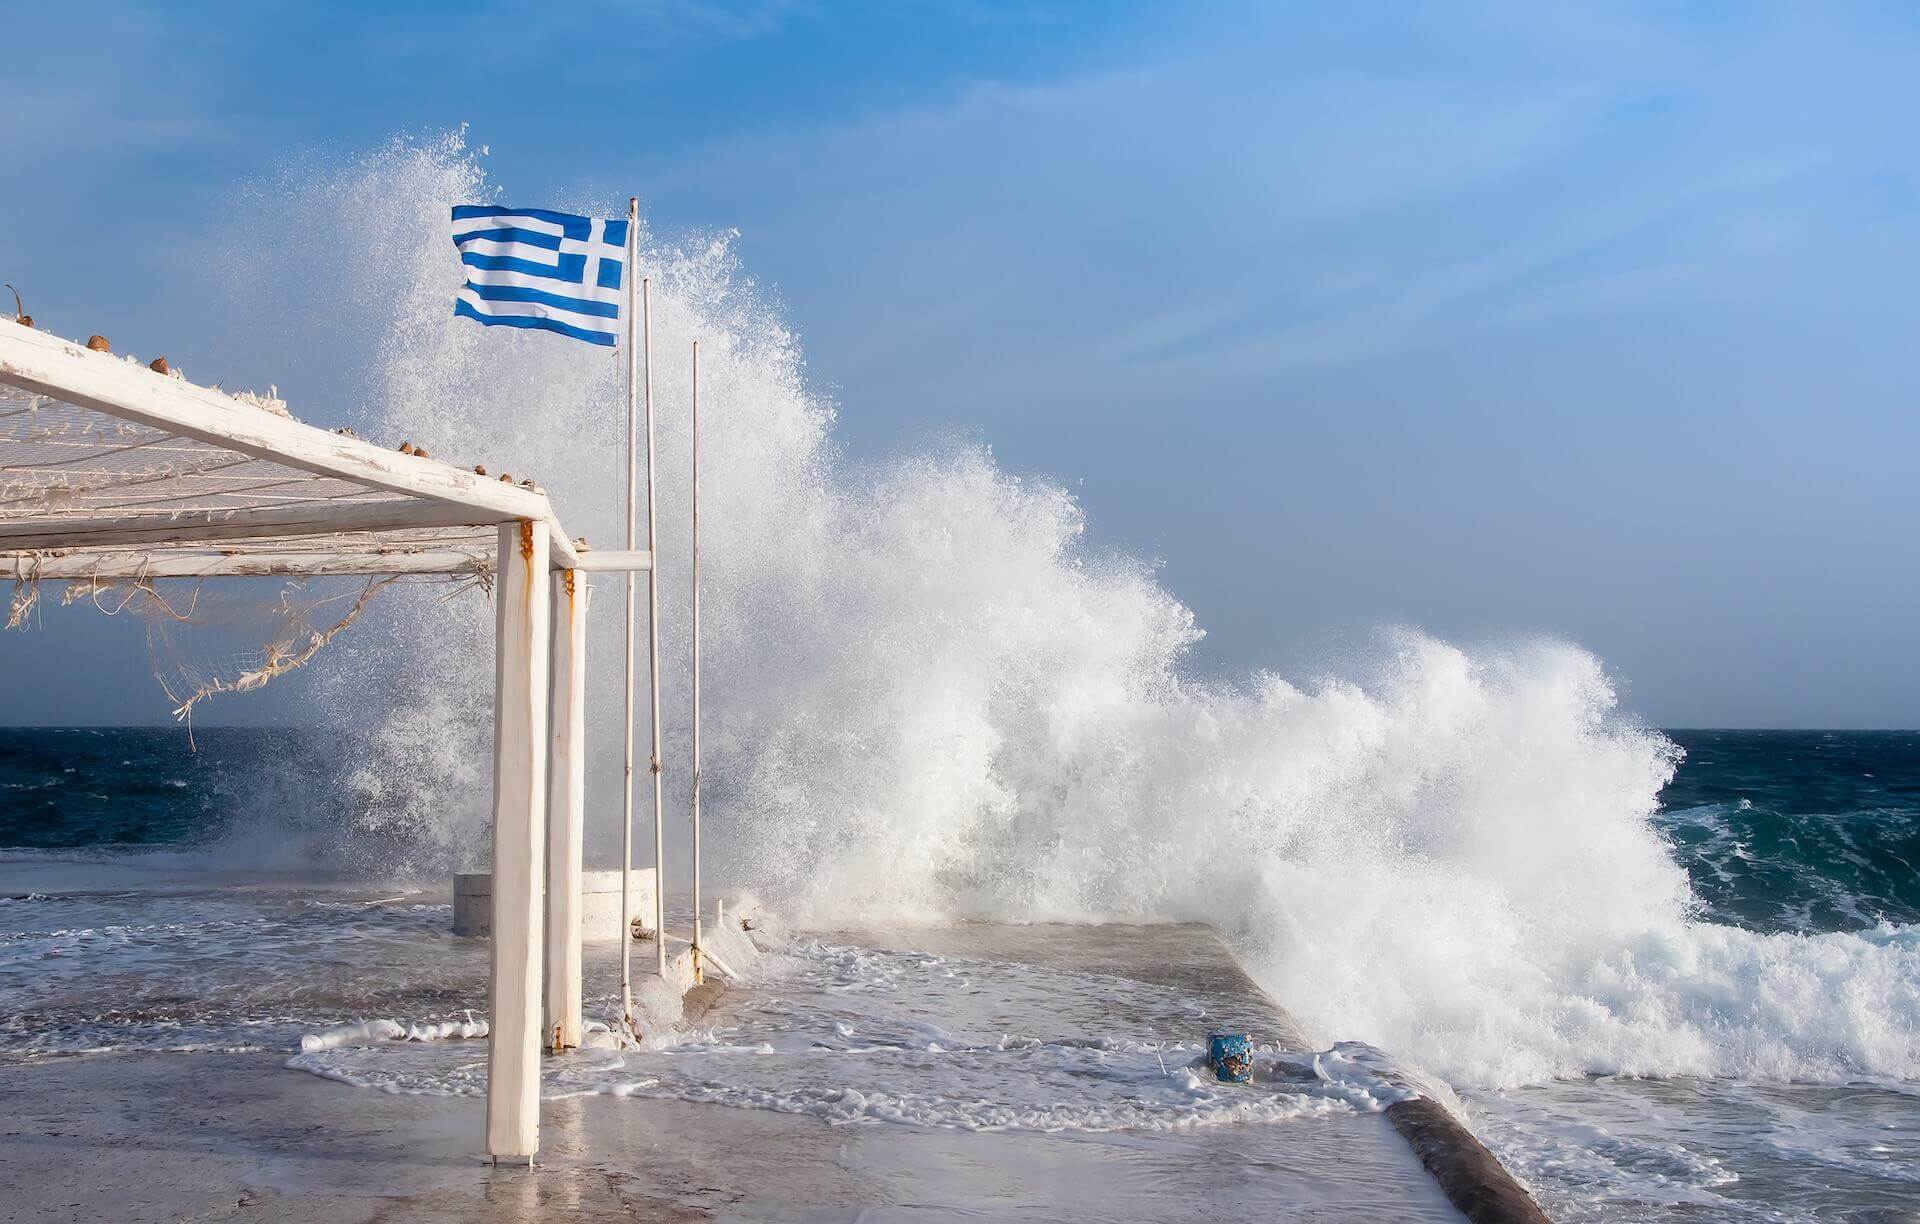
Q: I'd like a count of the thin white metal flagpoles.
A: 3